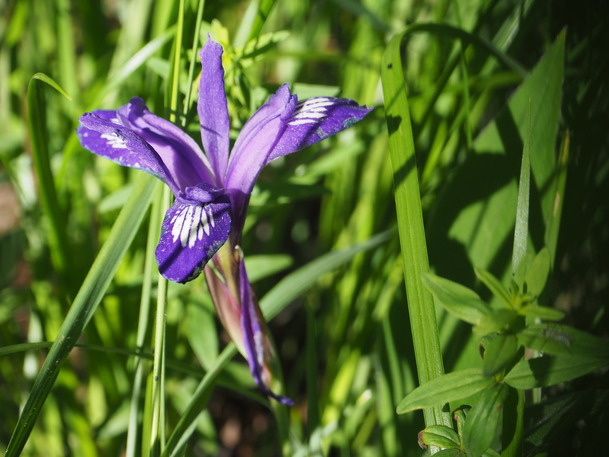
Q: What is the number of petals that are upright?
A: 1